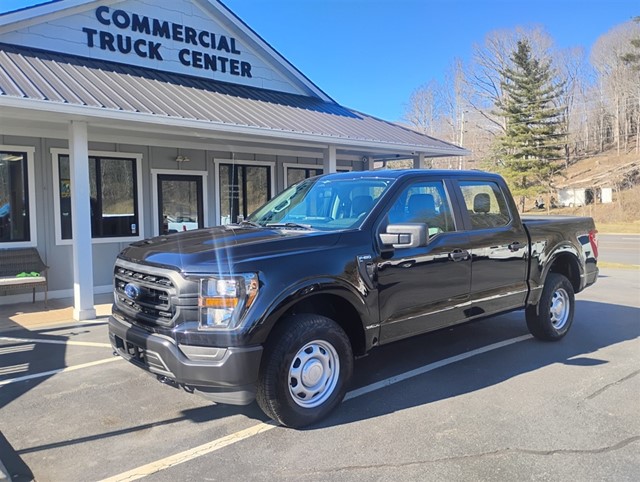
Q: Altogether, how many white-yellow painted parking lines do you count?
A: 3